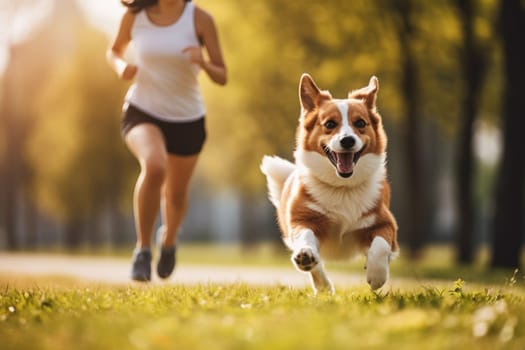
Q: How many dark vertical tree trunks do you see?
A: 3